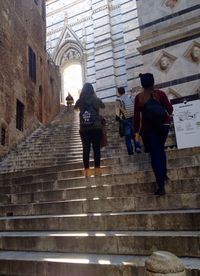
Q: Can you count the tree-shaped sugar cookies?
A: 0